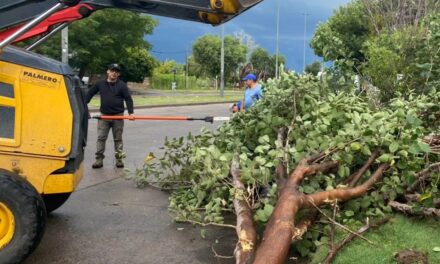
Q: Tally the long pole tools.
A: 1